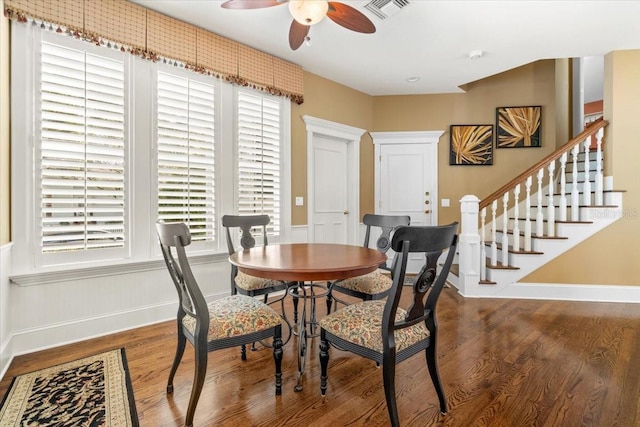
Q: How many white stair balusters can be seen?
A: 11